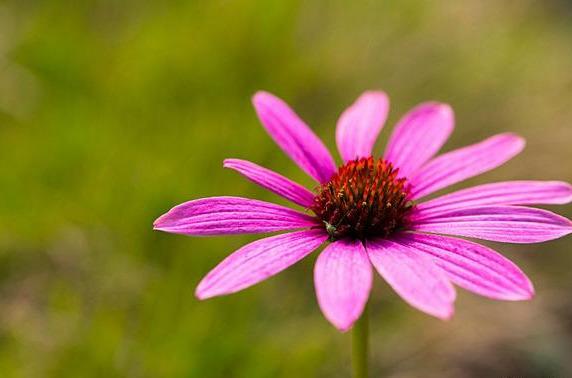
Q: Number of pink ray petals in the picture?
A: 12